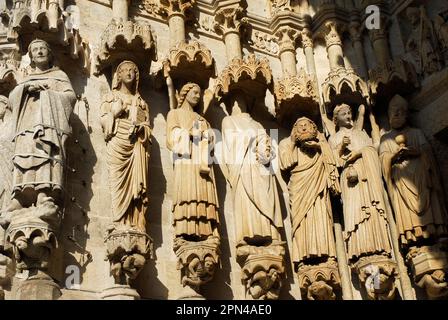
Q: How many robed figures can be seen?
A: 7